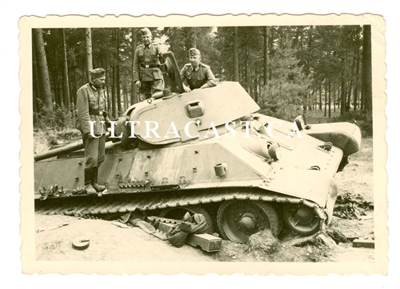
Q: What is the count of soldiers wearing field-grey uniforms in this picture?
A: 3